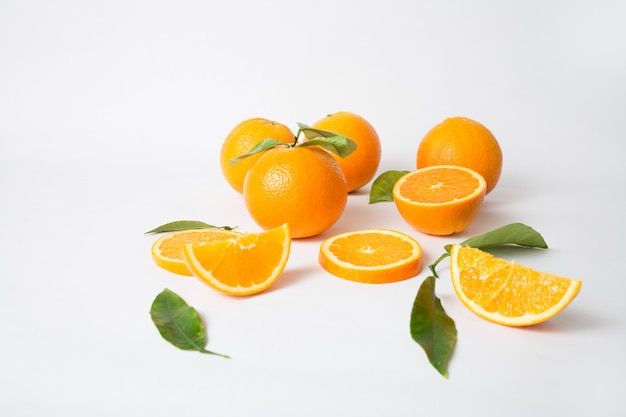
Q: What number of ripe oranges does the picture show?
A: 4